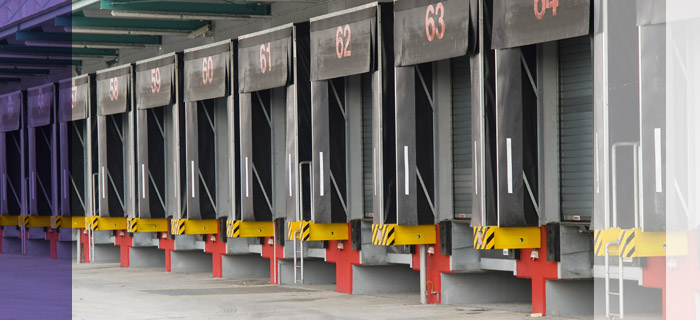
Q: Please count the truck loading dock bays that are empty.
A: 11